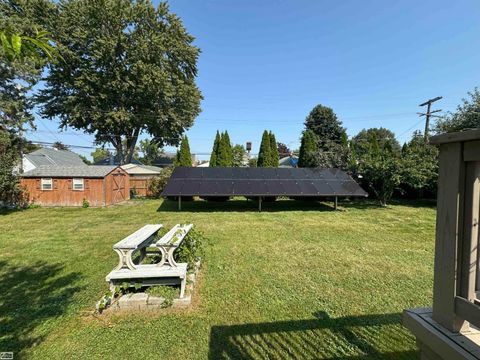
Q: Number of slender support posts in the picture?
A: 3